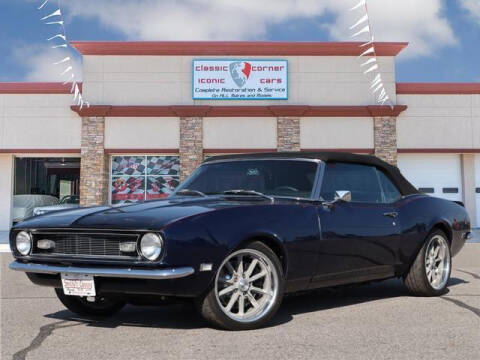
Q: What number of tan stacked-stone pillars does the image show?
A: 4